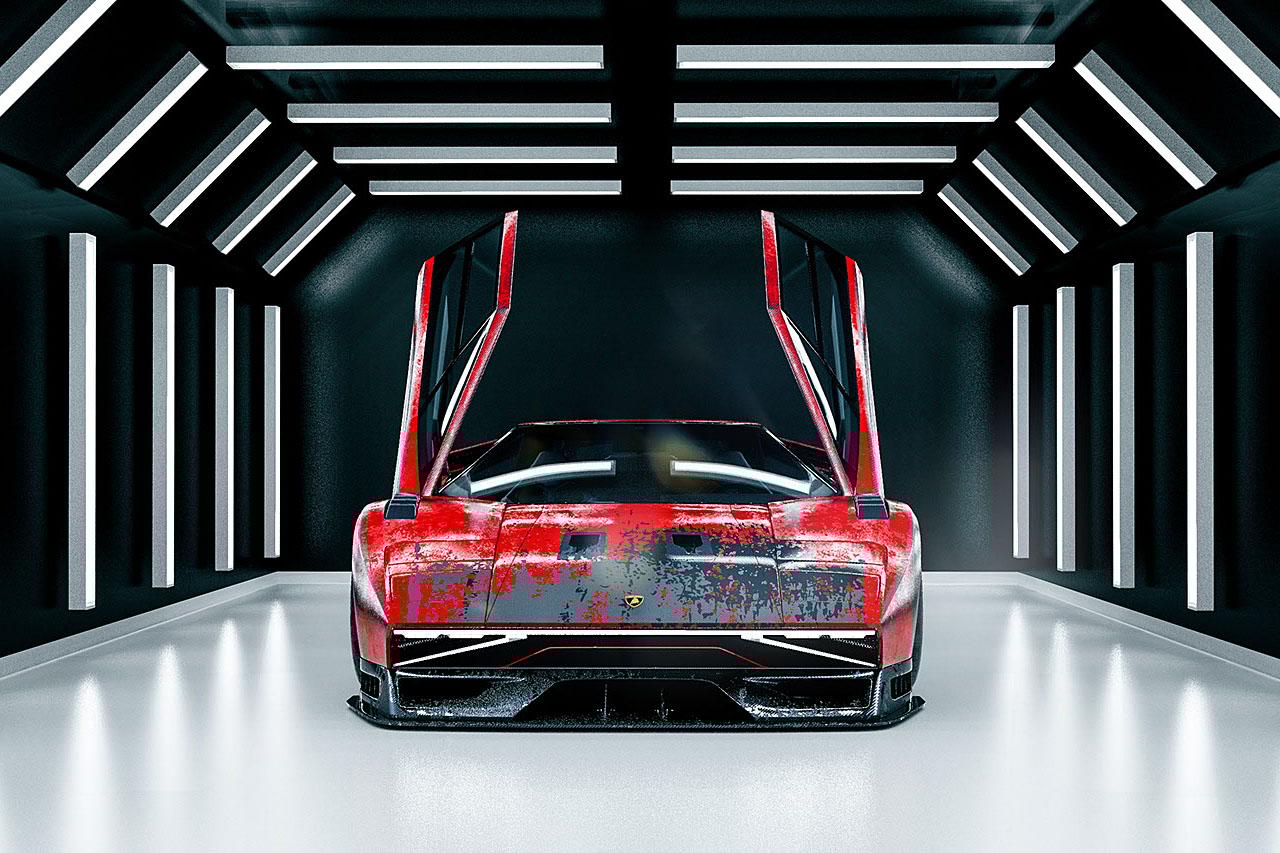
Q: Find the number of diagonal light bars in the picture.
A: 10